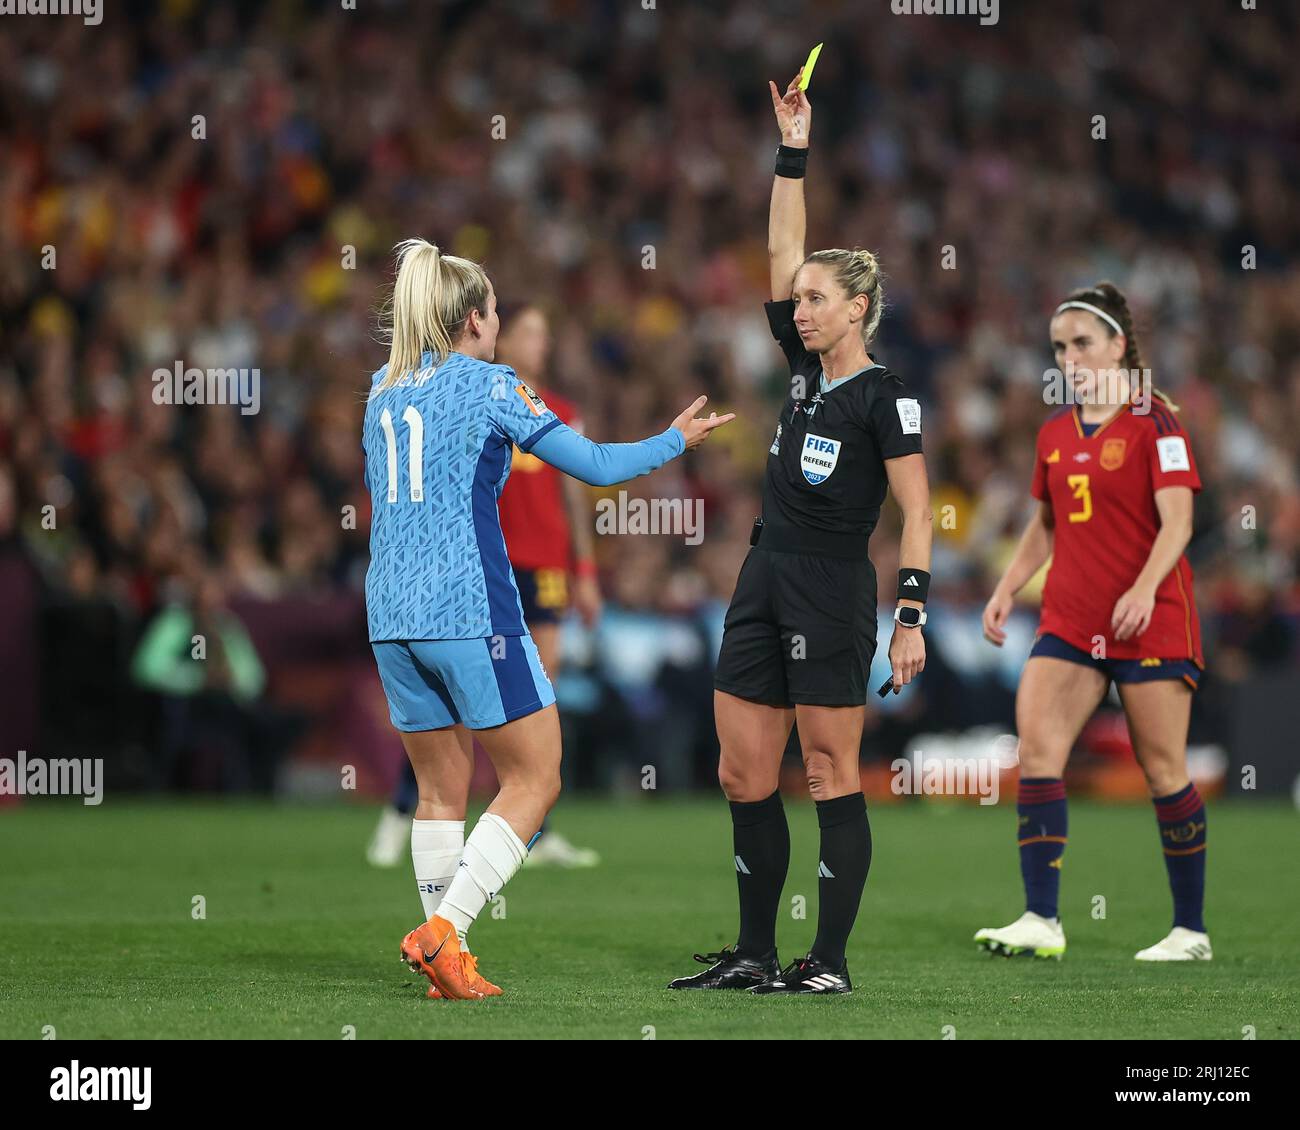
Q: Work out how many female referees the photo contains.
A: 1